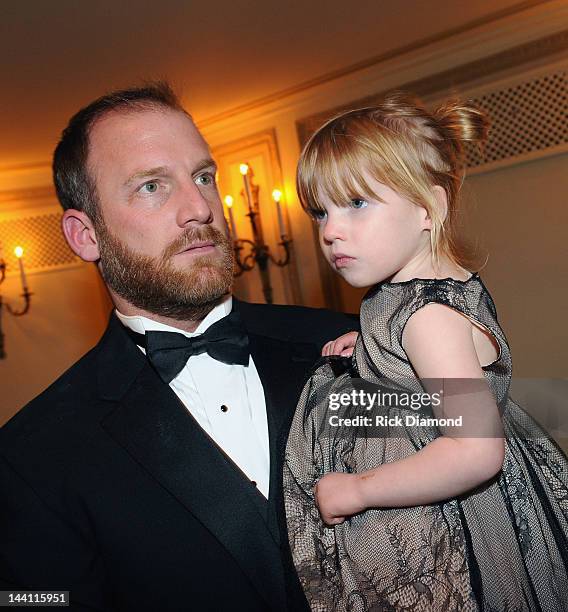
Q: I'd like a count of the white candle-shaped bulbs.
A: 4